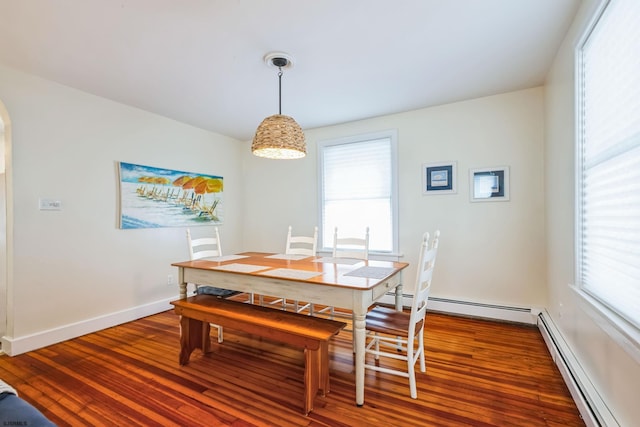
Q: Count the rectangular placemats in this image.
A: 6